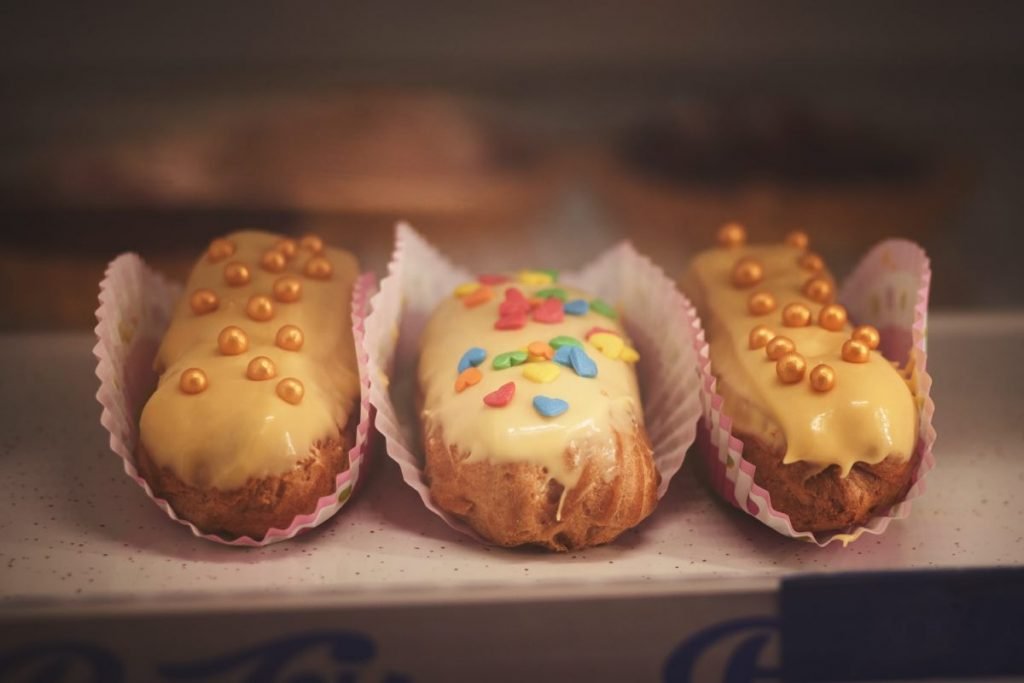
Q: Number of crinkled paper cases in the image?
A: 3